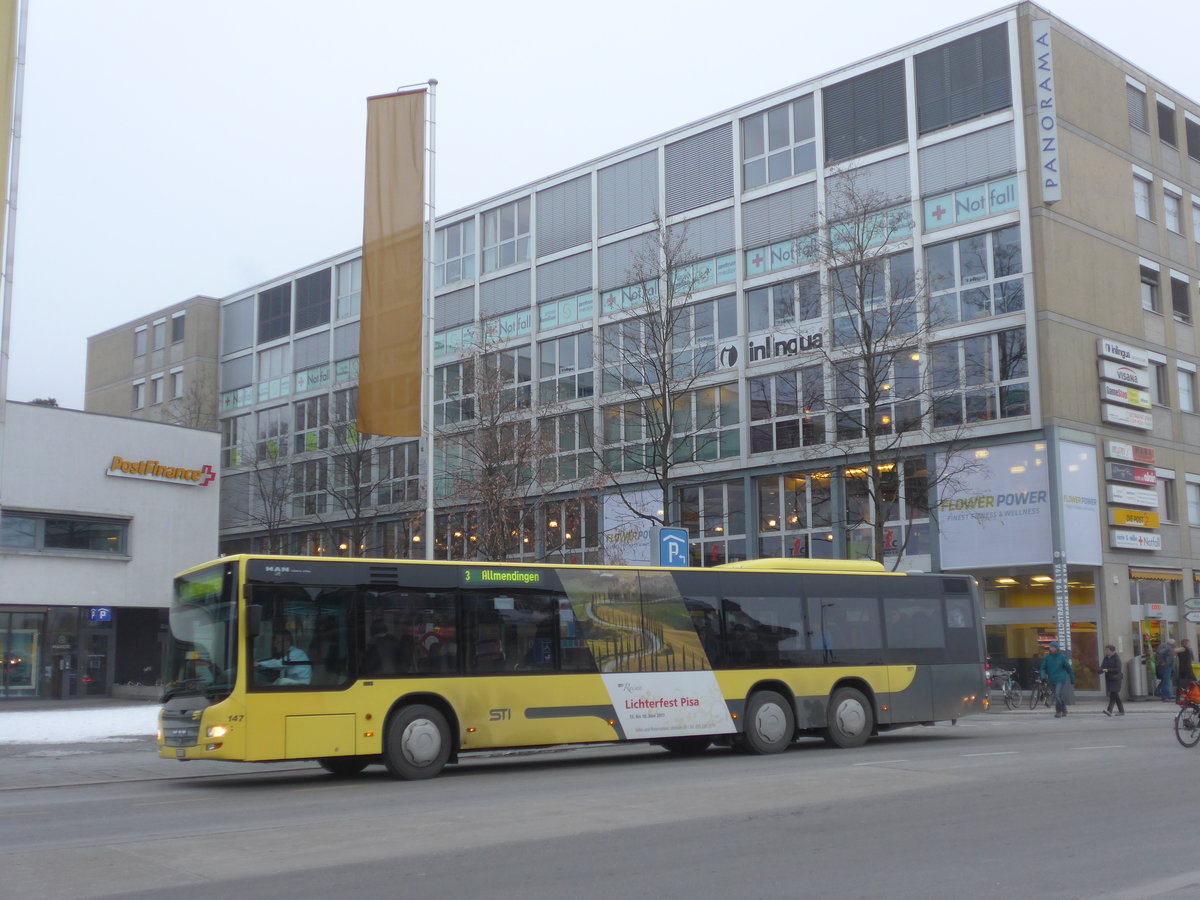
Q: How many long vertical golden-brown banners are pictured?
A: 1